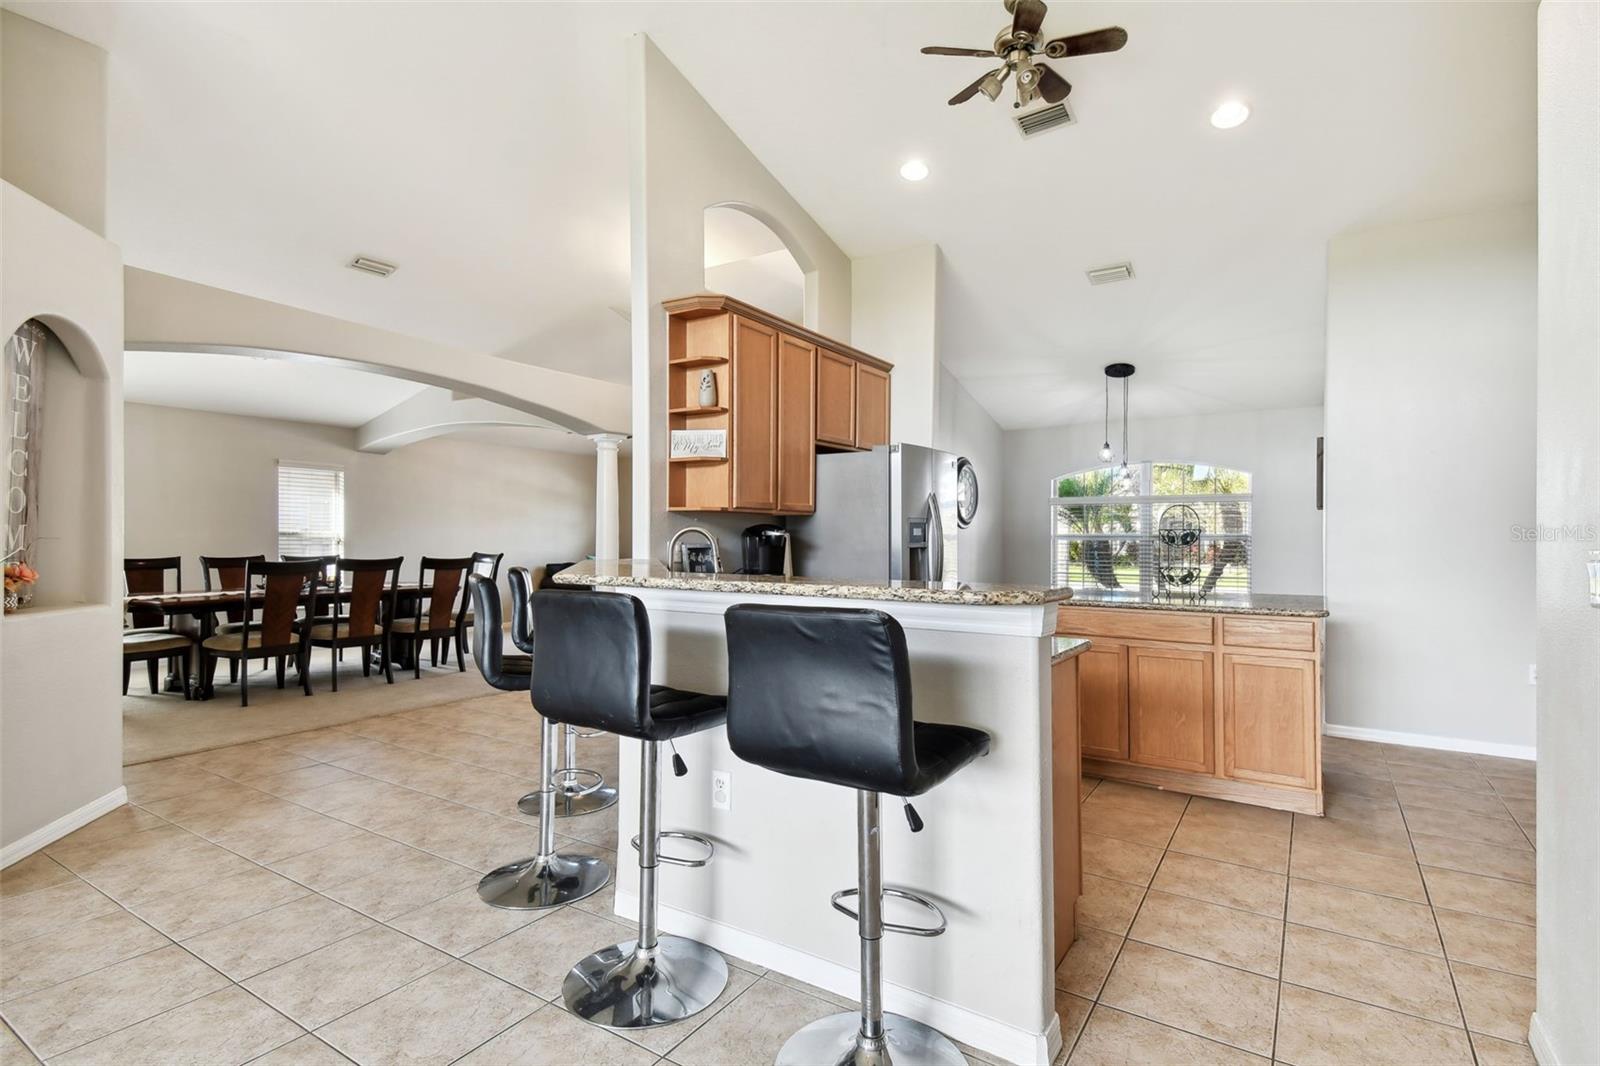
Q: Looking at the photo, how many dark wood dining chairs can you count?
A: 8